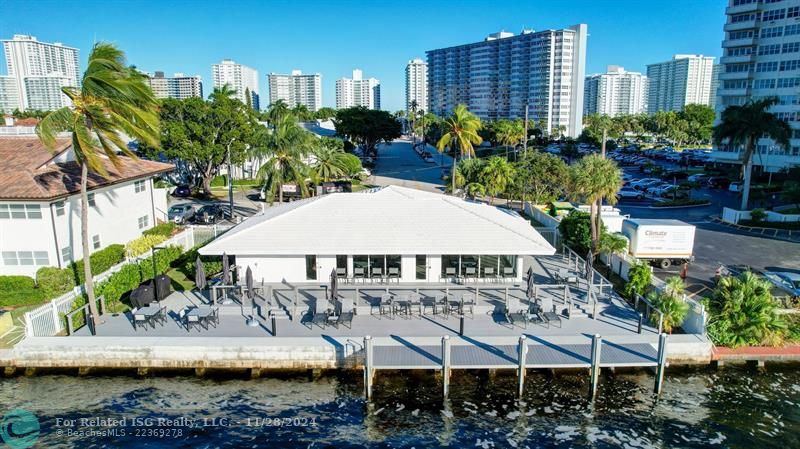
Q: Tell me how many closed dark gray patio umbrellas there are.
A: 6